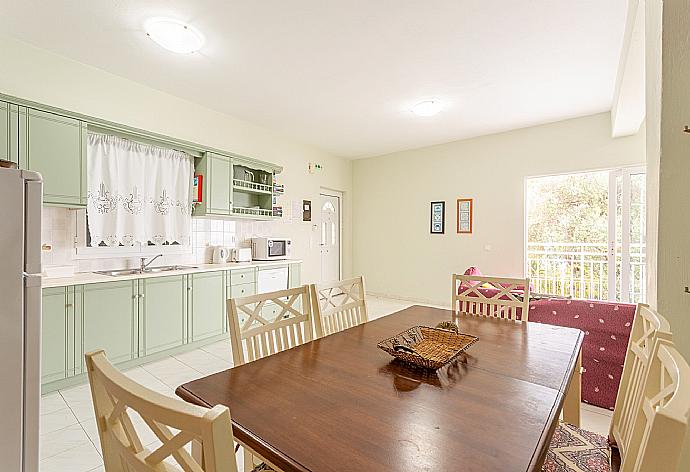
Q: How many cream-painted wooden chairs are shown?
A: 6